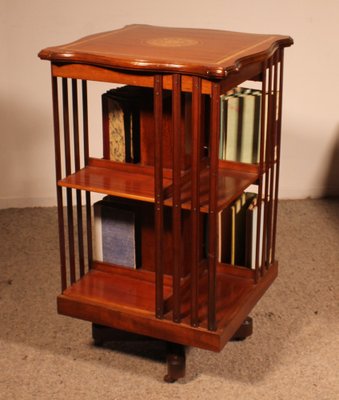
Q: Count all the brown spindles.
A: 12